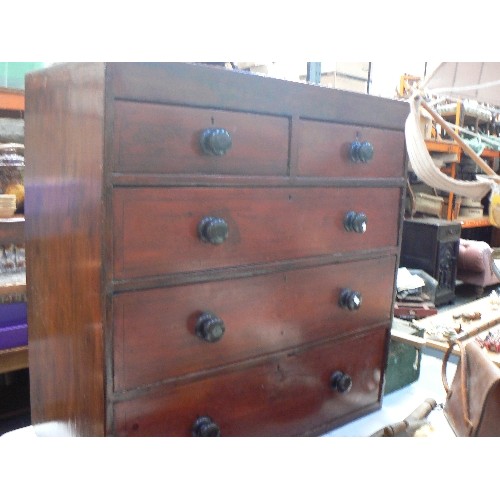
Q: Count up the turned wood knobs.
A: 8